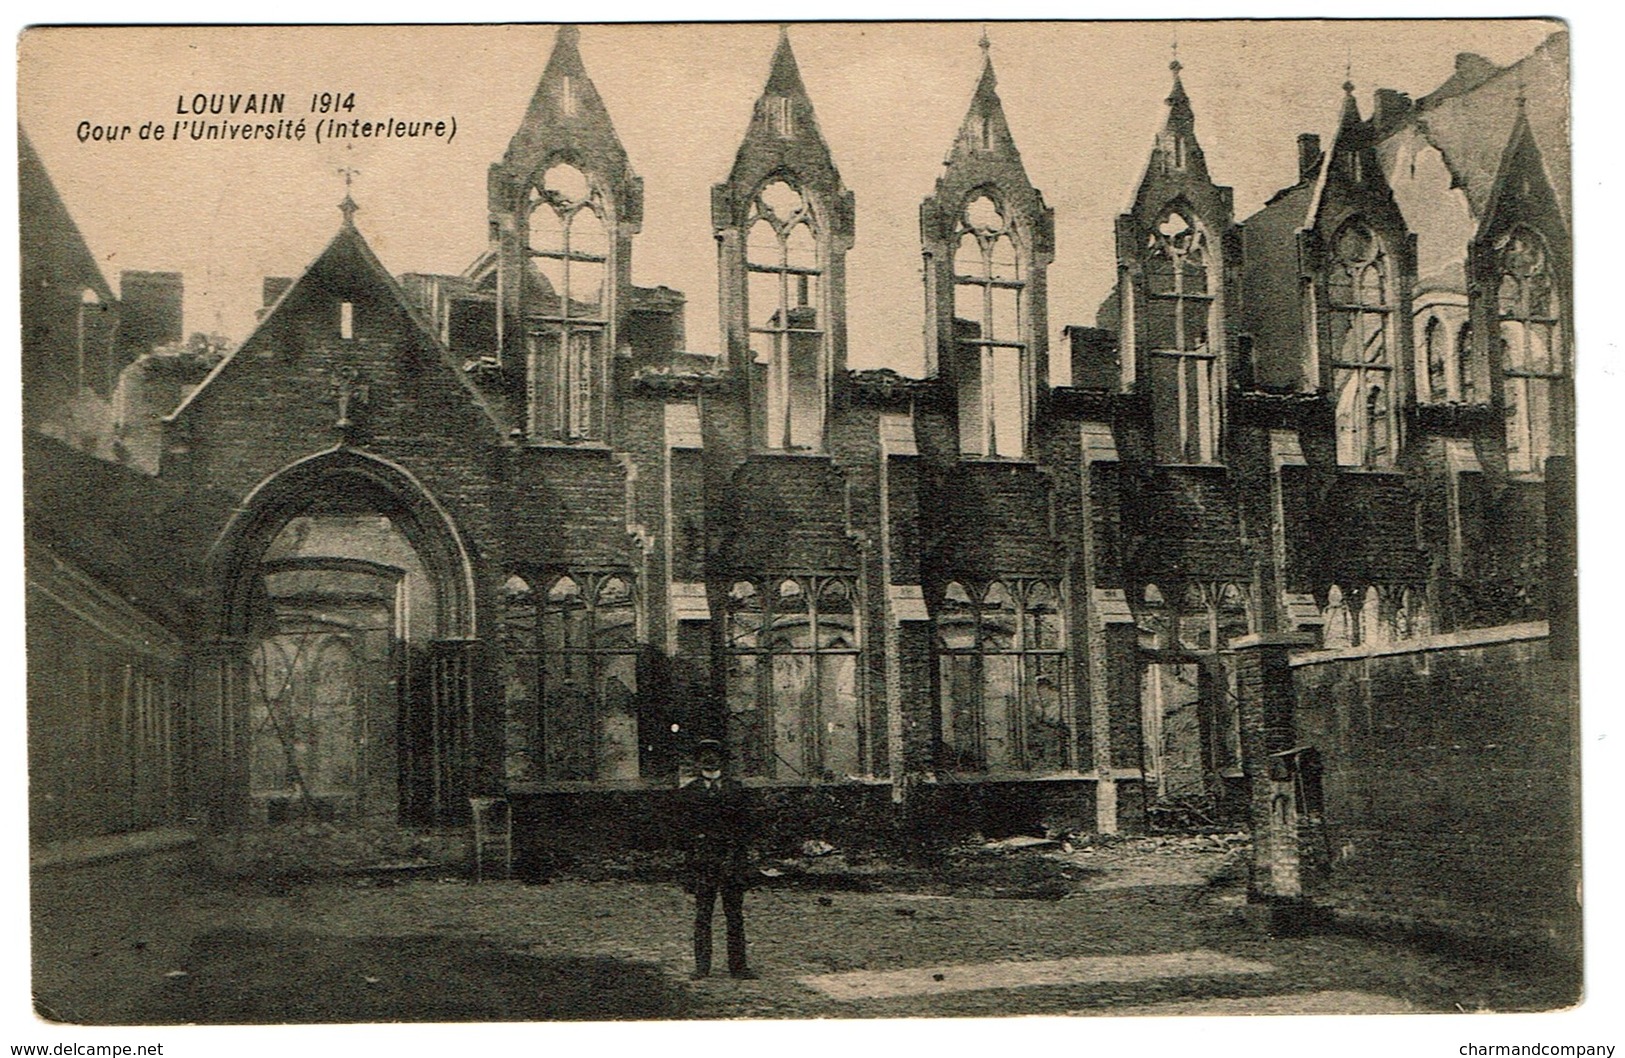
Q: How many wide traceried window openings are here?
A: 5